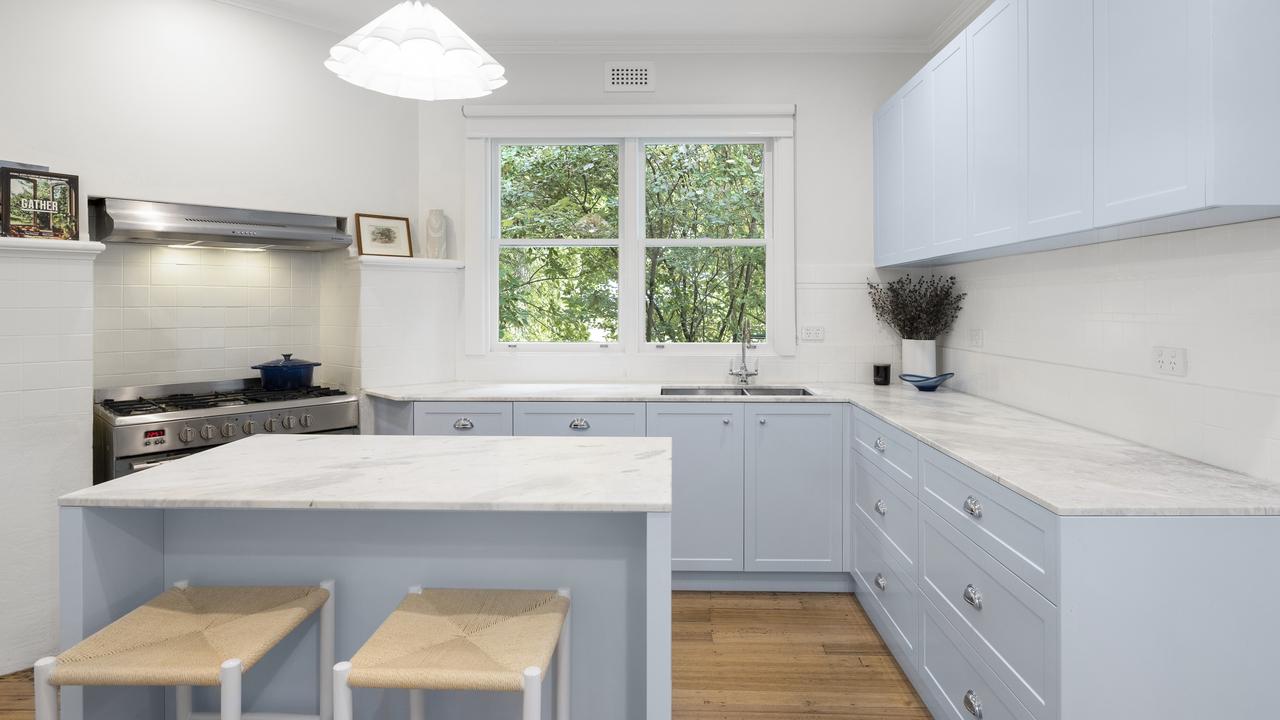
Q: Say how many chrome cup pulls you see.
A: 8